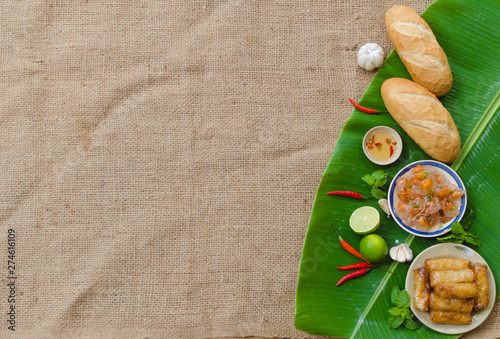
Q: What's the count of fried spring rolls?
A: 7